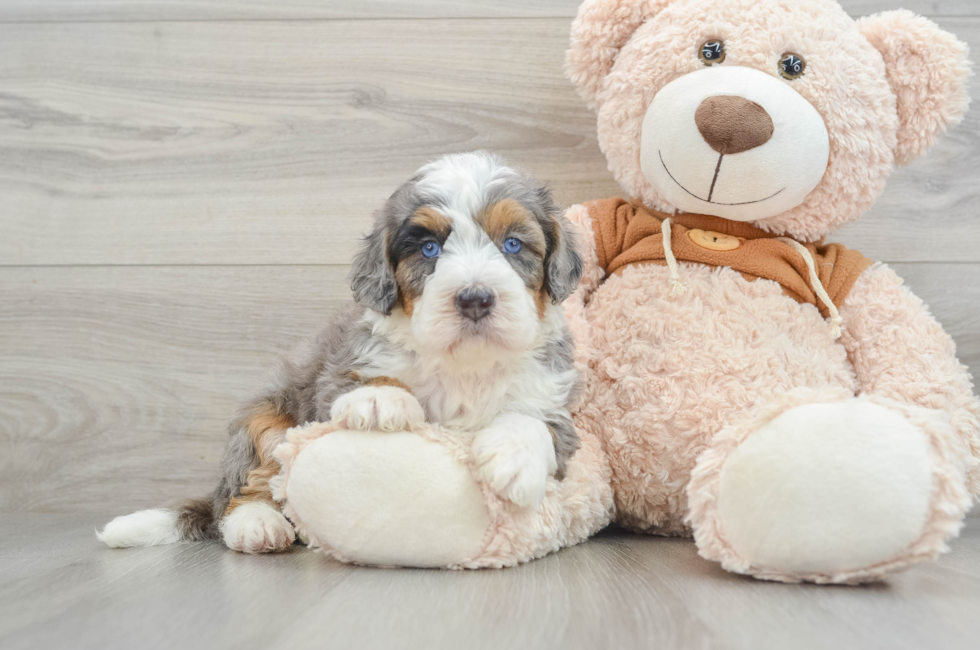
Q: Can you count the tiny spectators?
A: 0